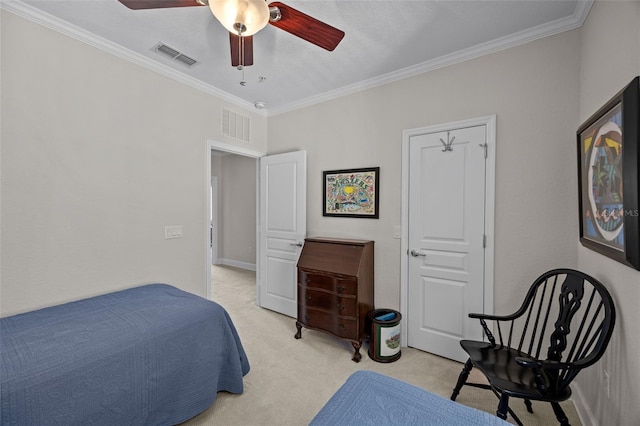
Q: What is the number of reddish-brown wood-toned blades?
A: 3